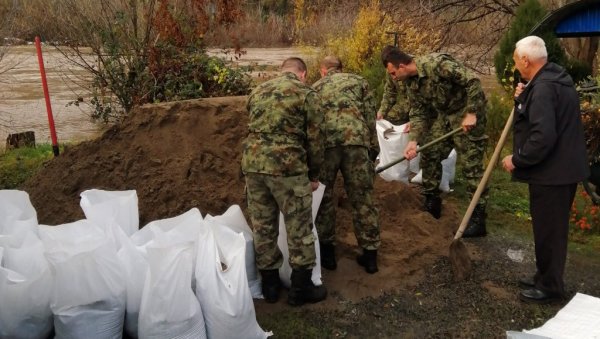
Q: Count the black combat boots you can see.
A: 6